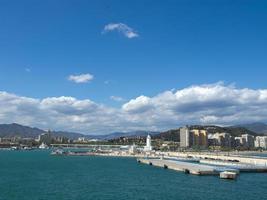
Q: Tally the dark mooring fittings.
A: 4